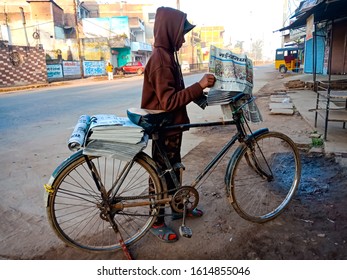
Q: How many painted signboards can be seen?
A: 3